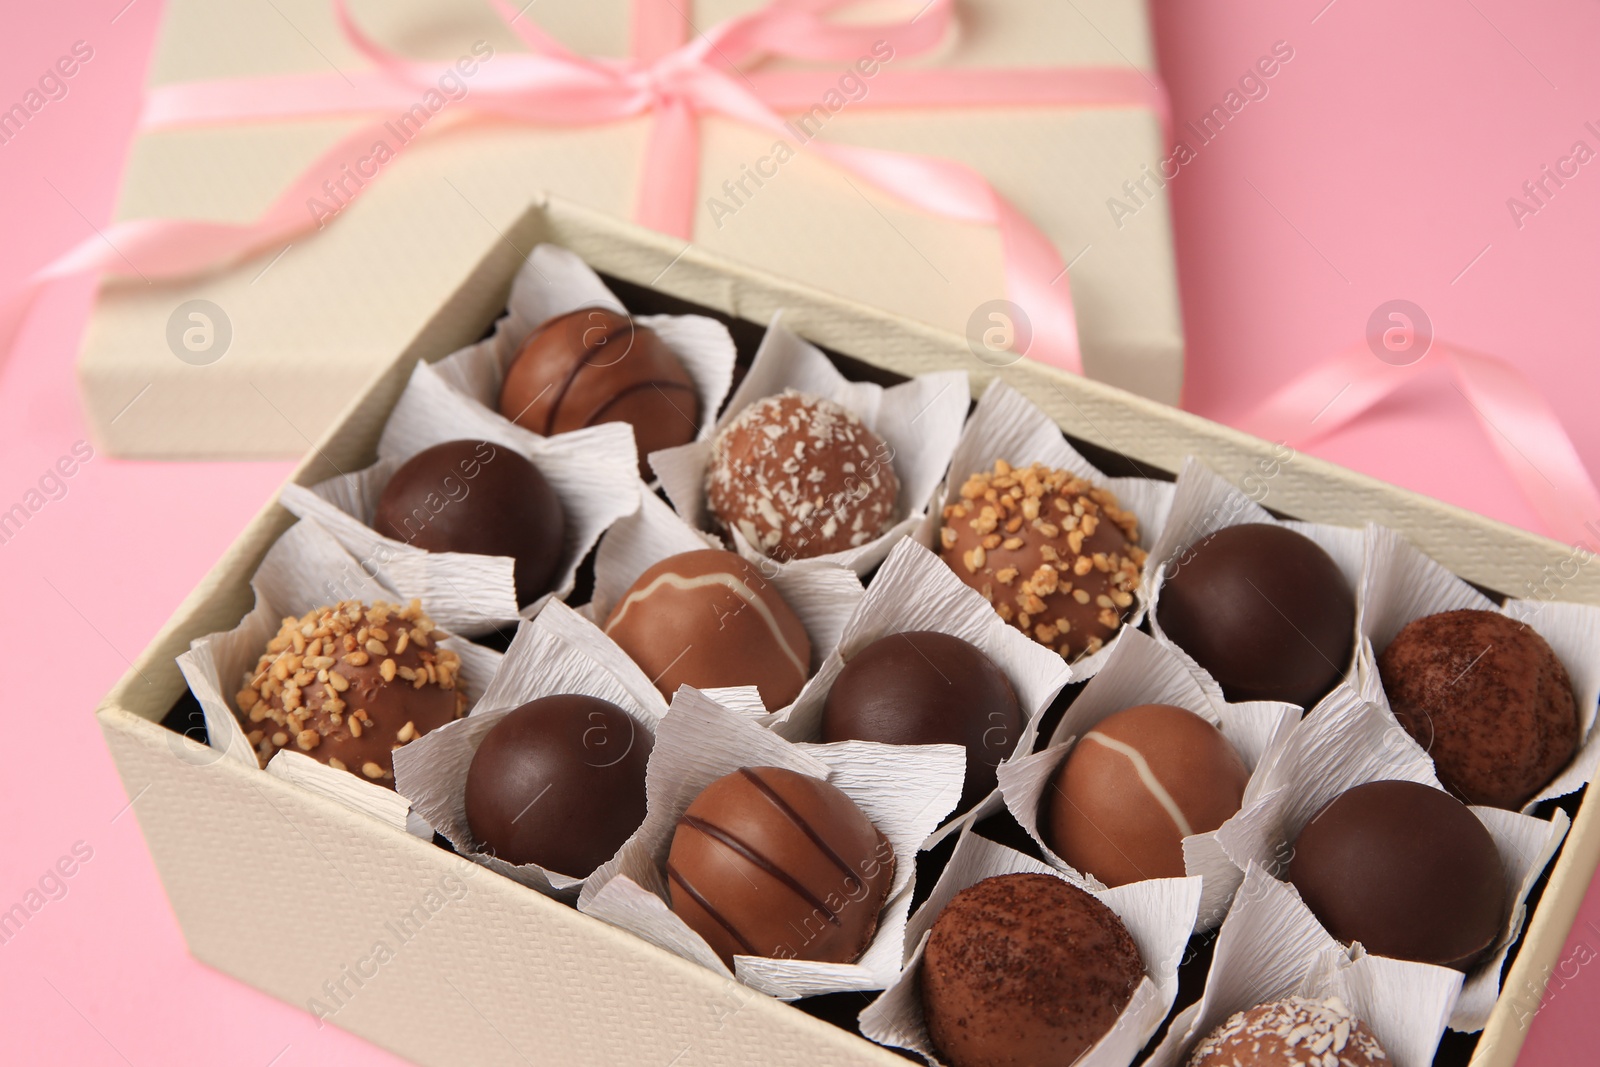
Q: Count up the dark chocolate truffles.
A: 5